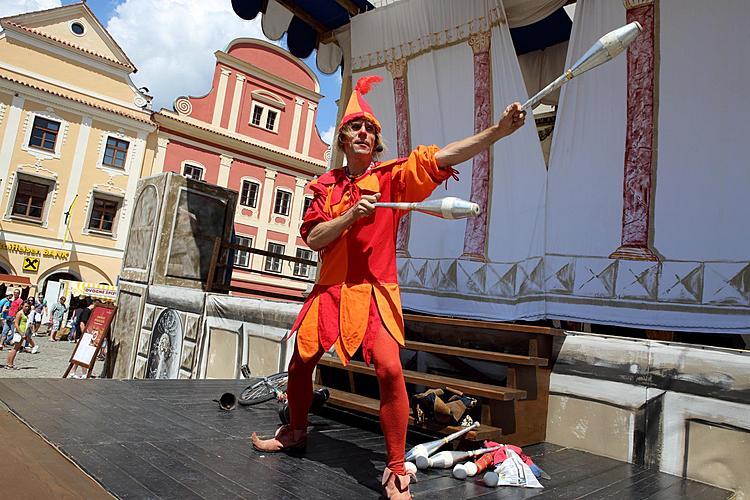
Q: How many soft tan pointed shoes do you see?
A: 2